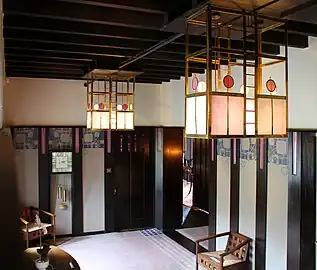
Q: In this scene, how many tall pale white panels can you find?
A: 6